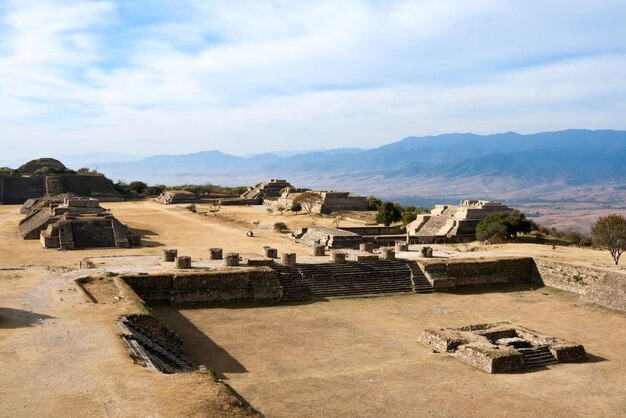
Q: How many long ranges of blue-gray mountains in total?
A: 1